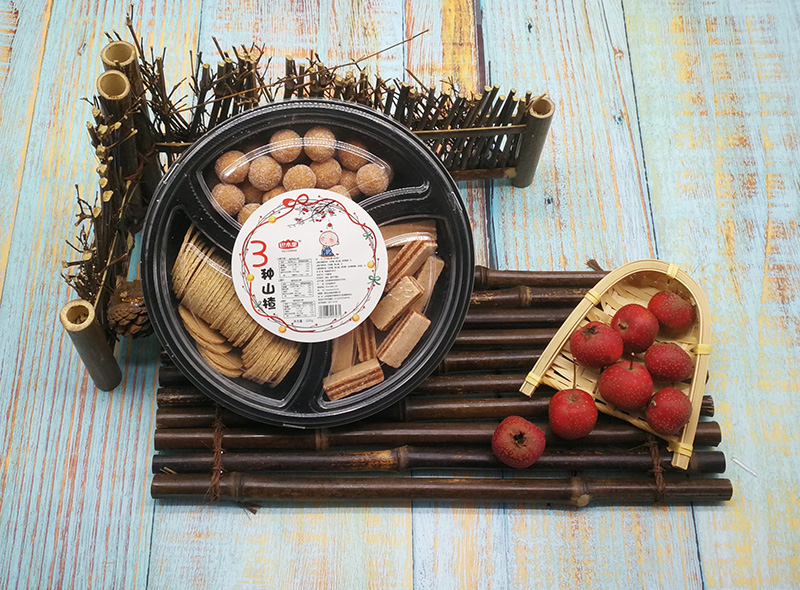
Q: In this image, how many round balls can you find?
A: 14